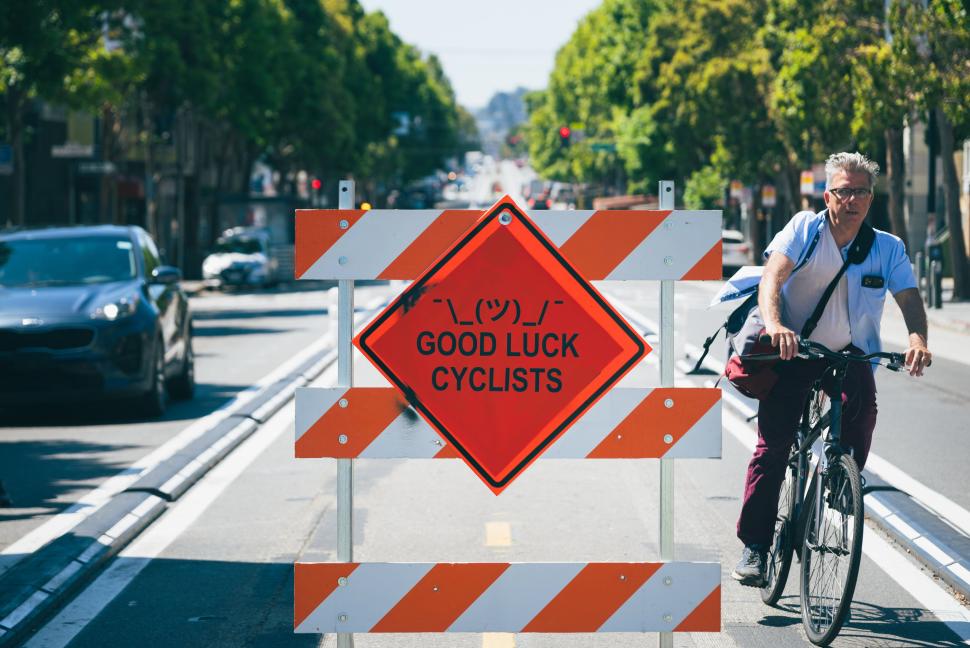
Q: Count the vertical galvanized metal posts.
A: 2